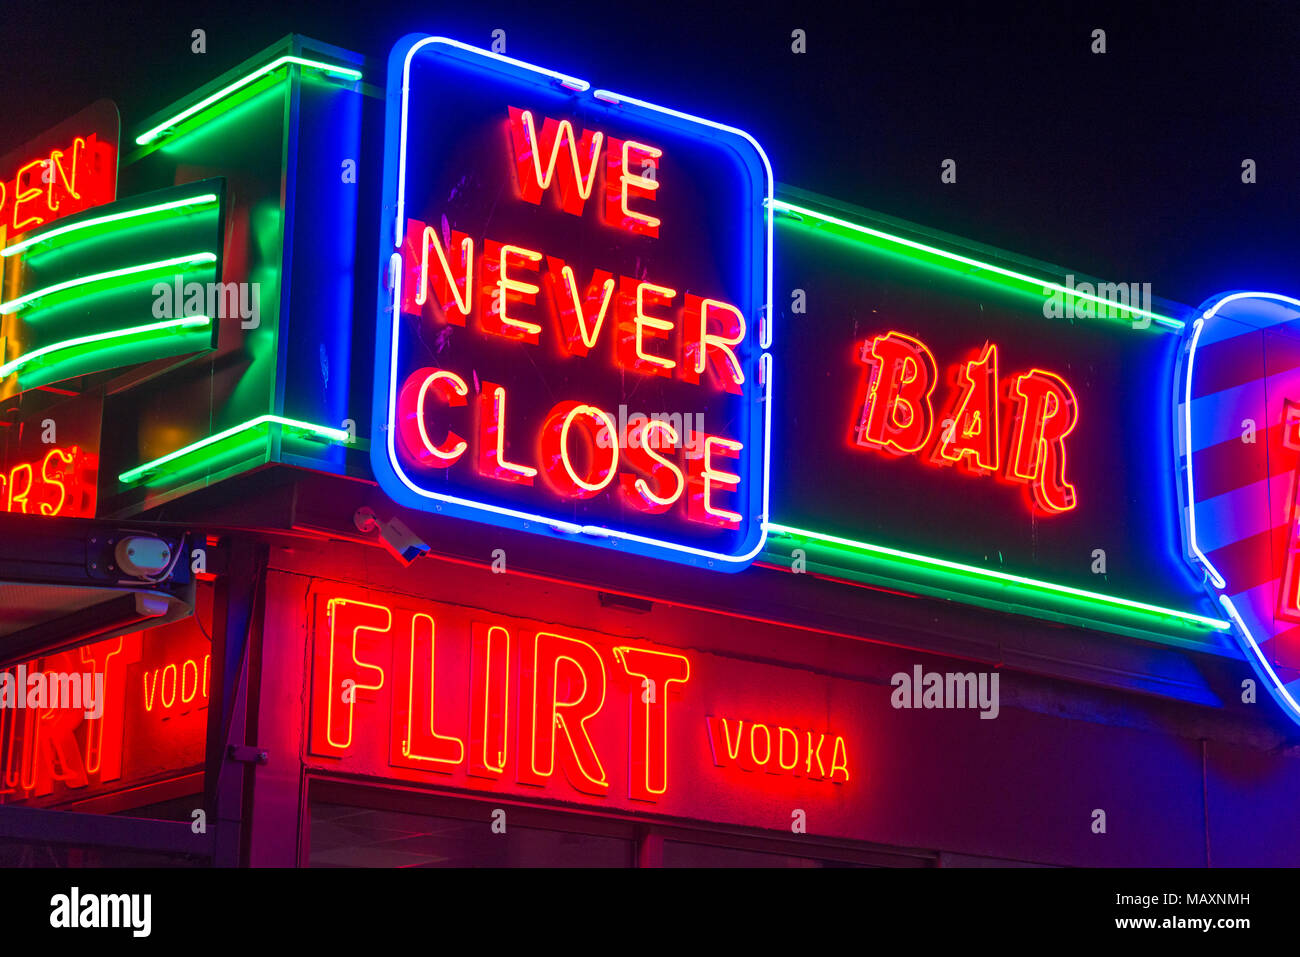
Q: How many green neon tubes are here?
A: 7